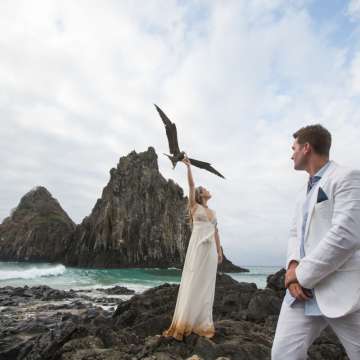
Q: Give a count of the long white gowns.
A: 1